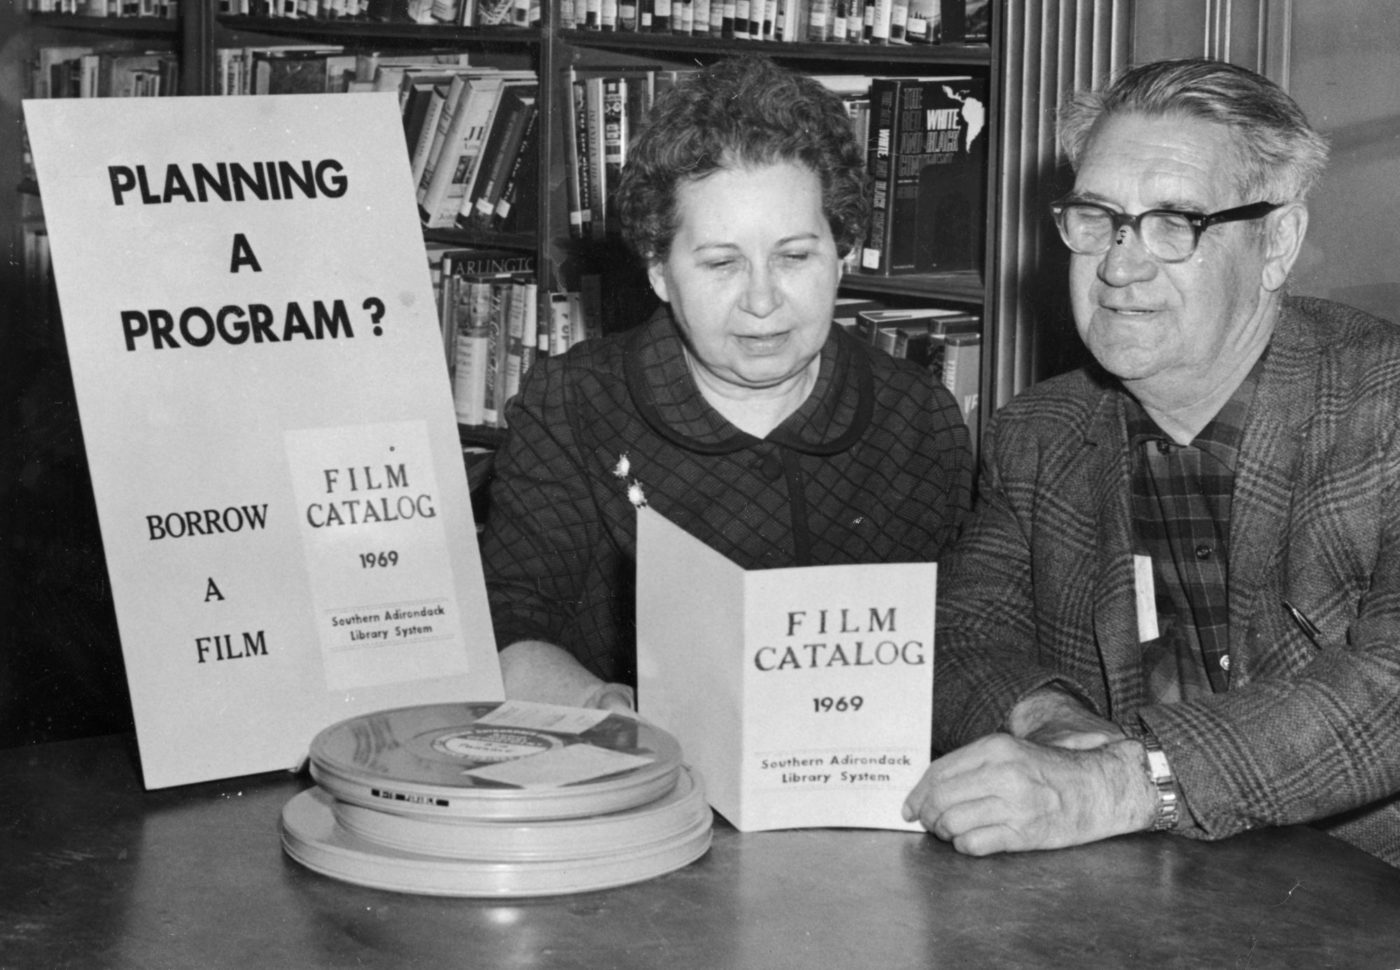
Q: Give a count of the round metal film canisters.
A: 3